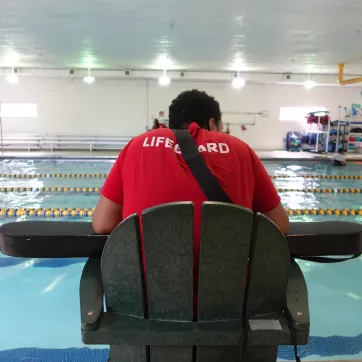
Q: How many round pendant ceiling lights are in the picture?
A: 5